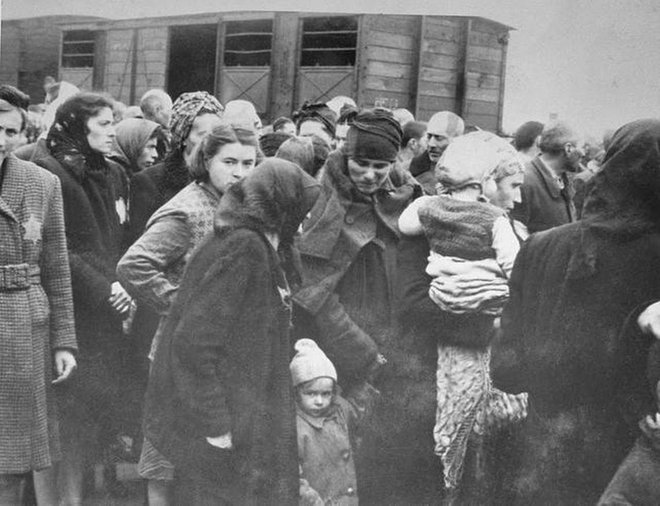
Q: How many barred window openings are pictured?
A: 3